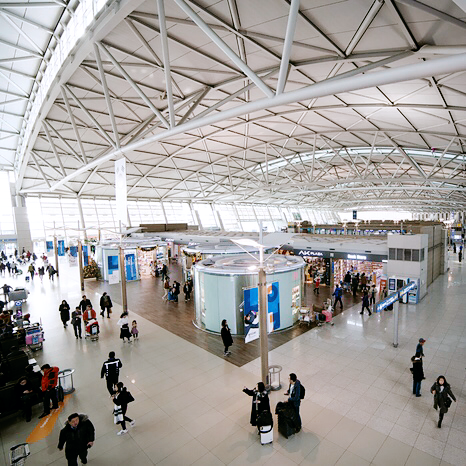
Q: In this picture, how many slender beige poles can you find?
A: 4